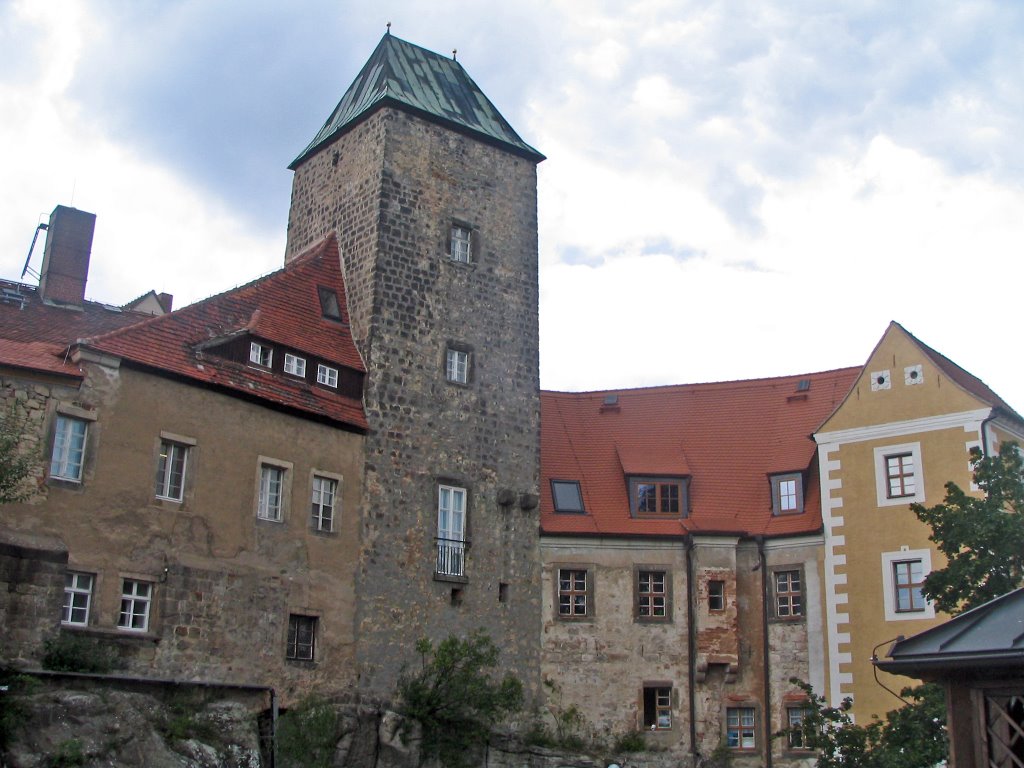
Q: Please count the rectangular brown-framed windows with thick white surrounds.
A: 2